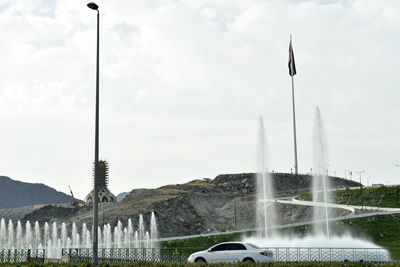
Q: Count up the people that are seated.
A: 0